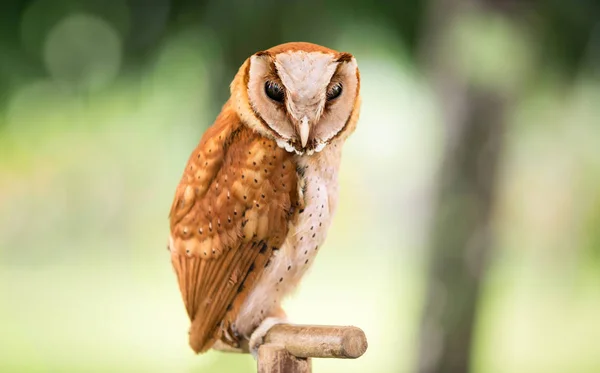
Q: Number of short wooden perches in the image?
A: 1